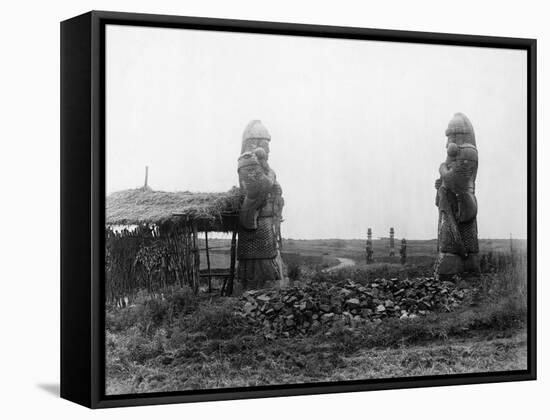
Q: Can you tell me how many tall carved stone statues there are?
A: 2